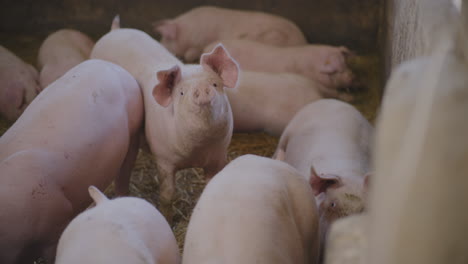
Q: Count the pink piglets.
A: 10